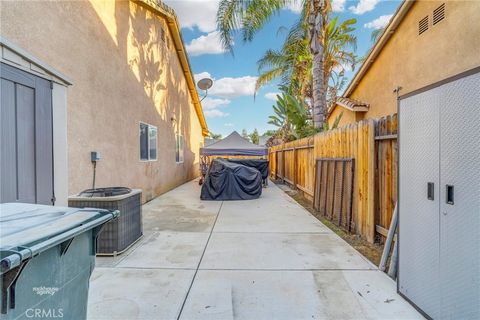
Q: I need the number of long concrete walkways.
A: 1